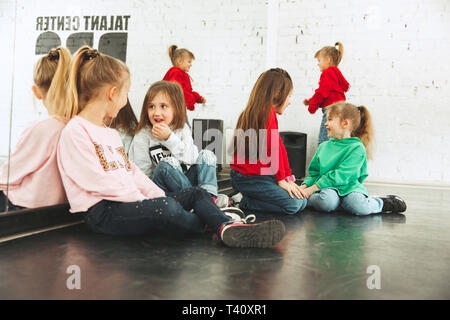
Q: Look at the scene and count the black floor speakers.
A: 2